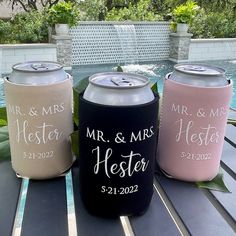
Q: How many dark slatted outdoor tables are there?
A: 1